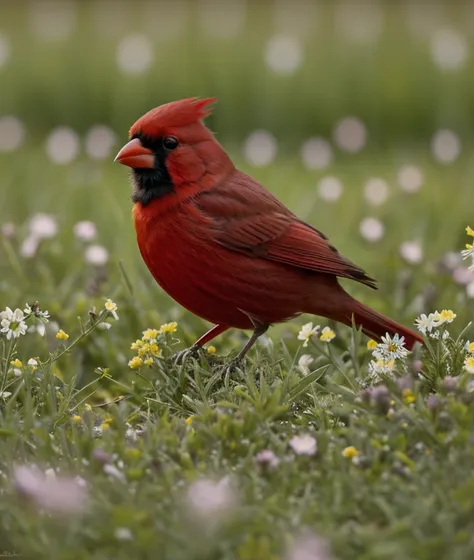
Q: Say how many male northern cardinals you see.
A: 1